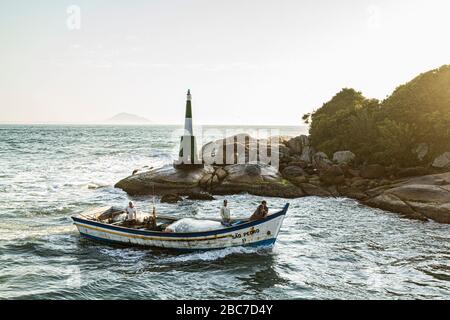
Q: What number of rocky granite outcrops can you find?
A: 1